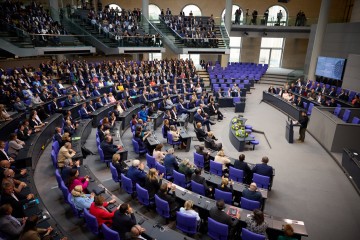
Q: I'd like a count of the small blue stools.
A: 4